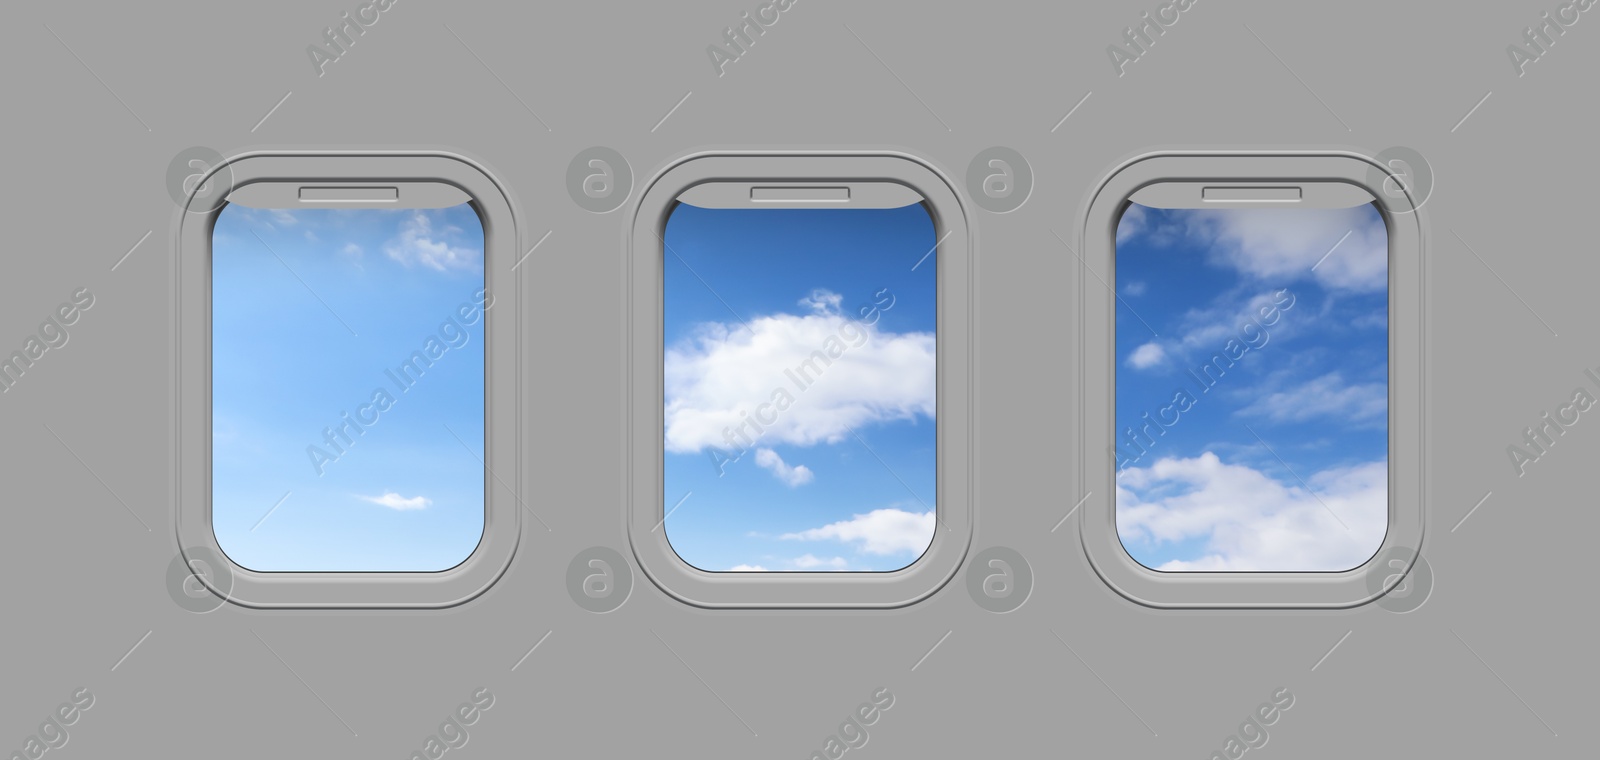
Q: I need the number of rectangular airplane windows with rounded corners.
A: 3